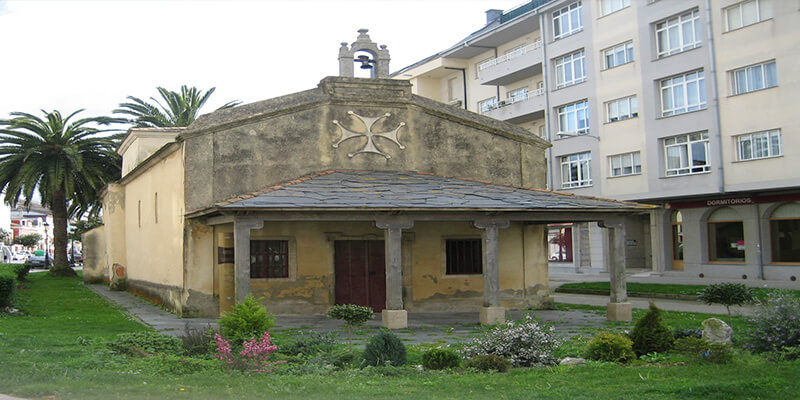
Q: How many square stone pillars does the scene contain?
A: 4